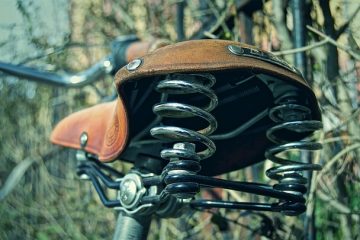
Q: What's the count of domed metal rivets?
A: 3